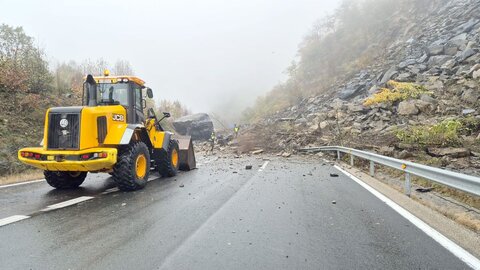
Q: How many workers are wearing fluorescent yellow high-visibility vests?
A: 2